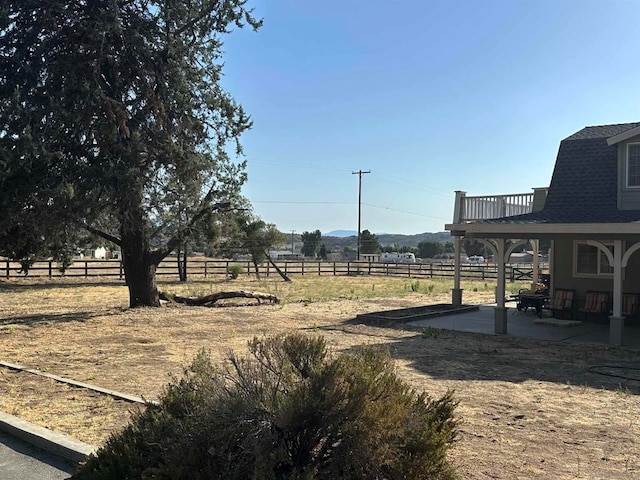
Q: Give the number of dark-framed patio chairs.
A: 3